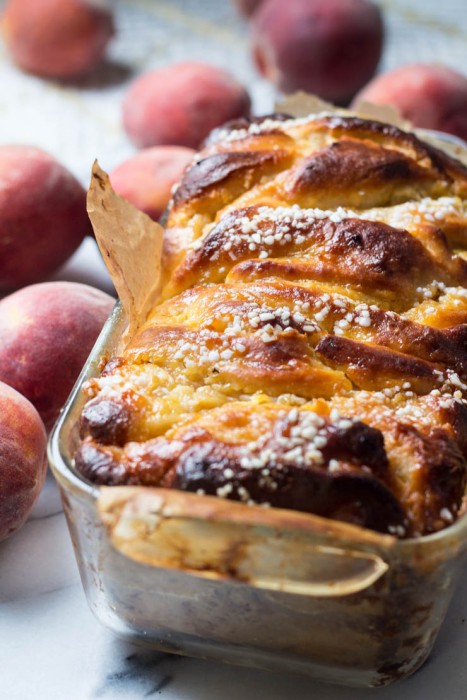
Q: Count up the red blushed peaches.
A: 9